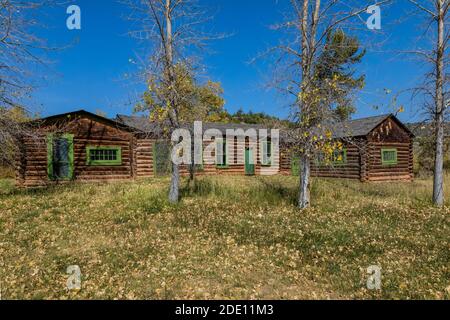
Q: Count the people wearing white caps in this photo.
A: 0